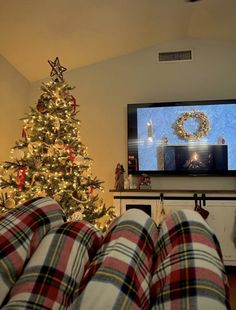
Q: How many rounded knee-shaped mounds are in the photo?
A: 4